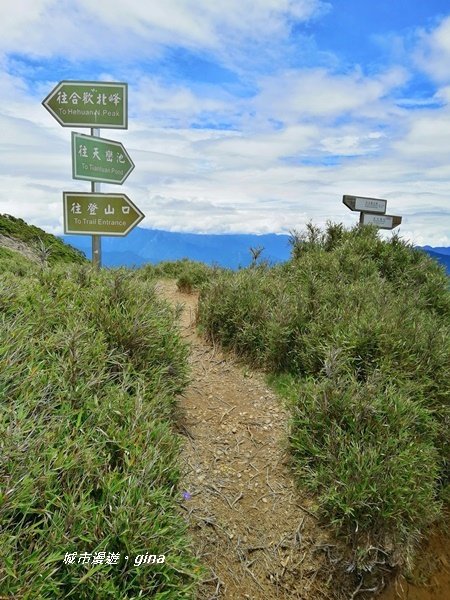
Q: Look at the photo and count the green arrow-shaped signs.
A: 3